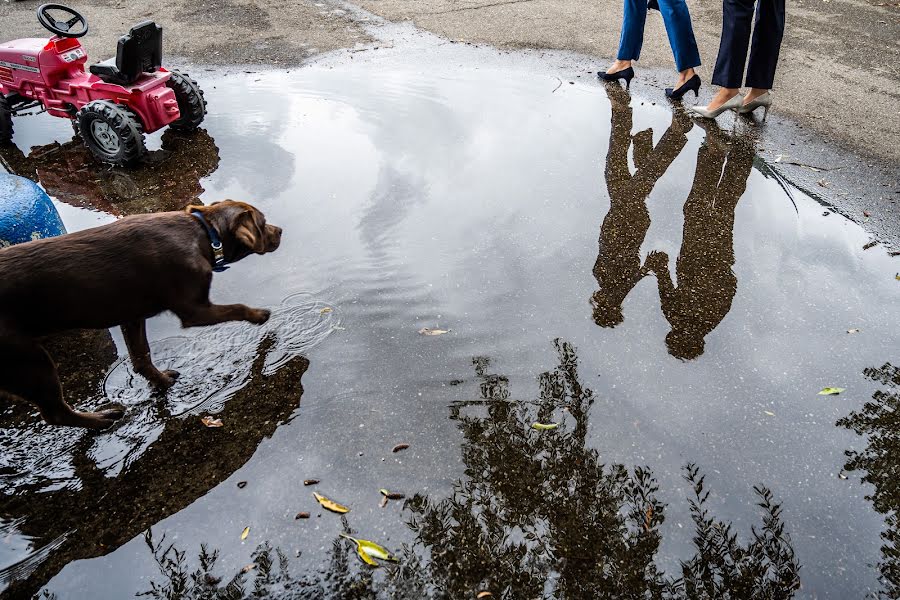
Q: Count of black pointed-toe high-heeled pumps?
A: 2